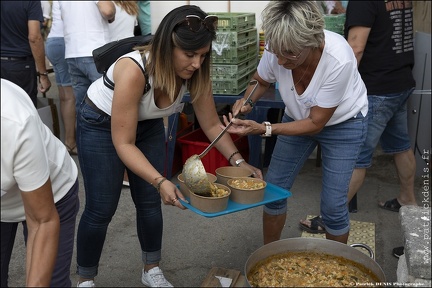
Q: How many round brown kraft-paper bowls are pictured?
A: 4